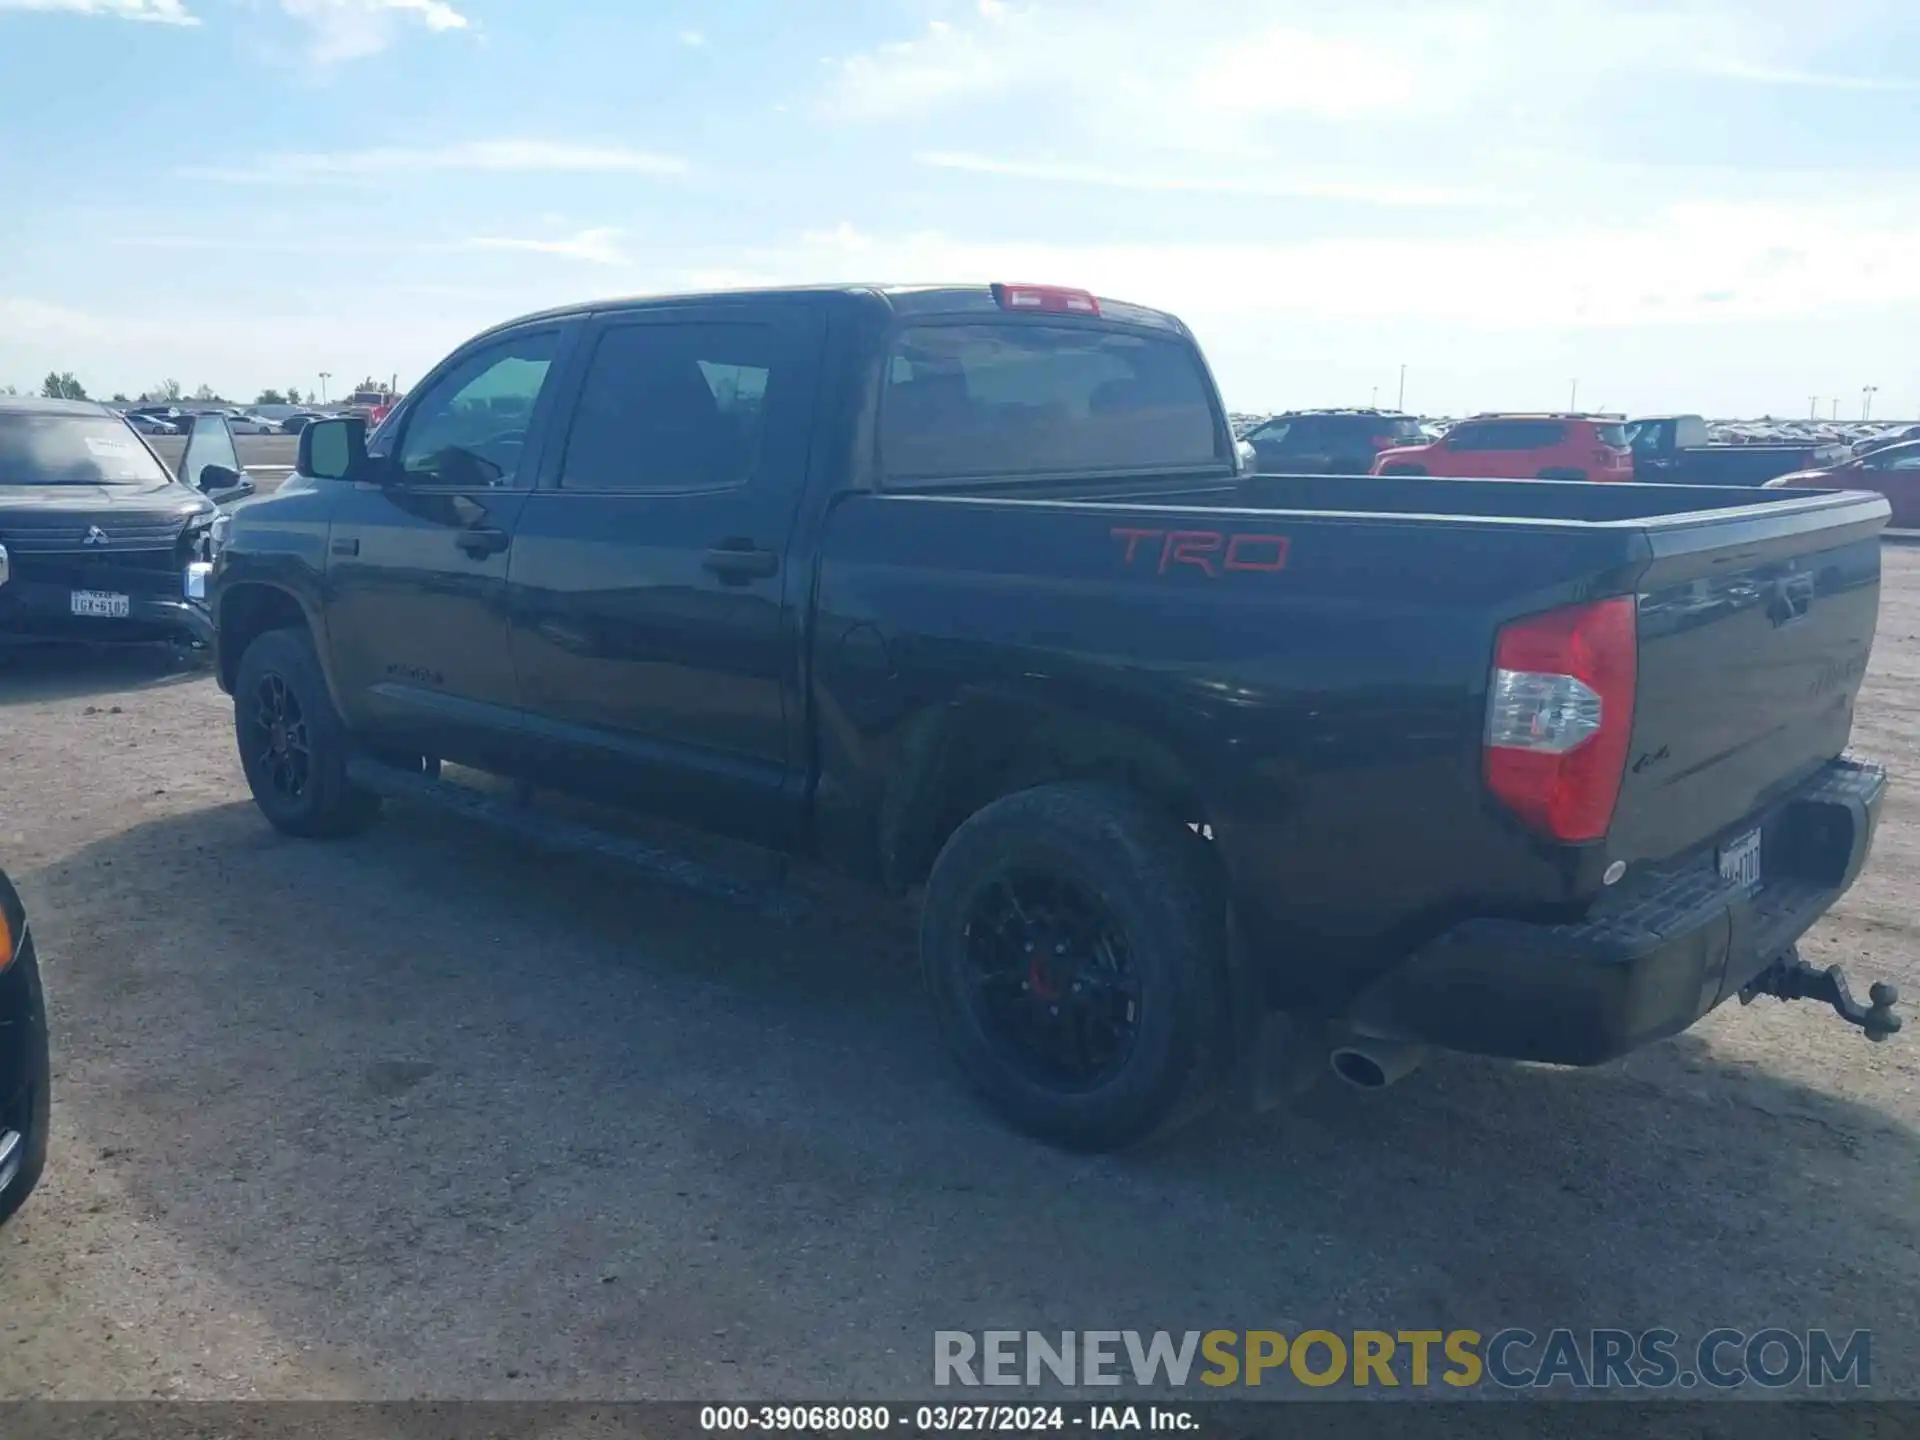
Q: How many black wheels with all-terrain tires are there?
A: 2